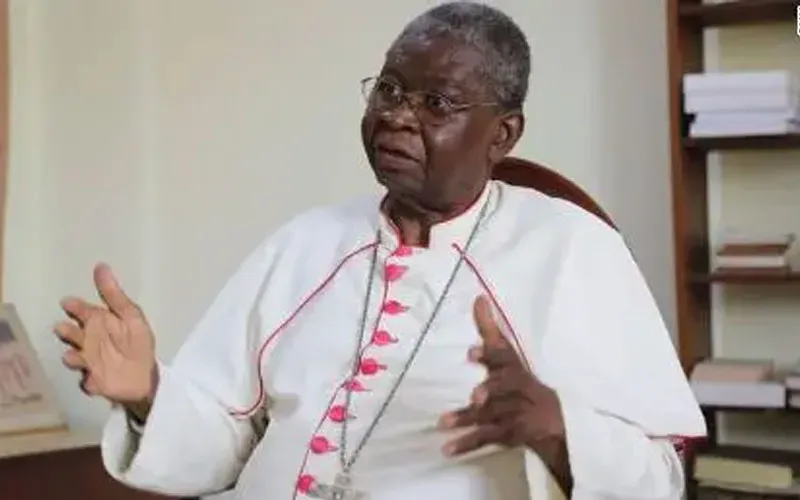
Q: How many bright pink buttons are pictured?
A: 9